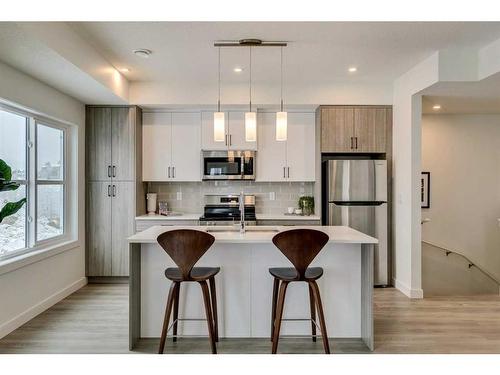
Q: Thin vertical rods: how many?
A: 3